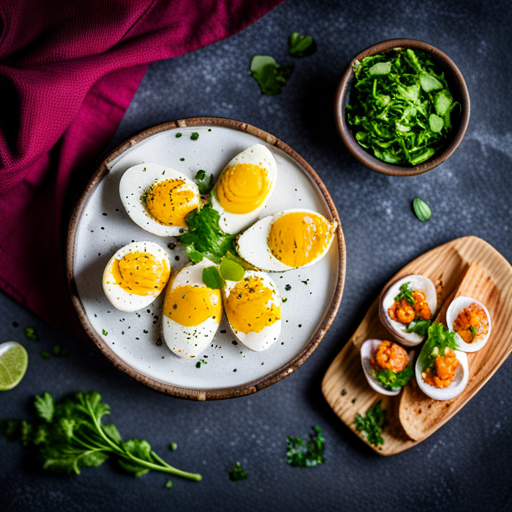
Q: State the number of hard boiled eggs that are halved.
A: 6